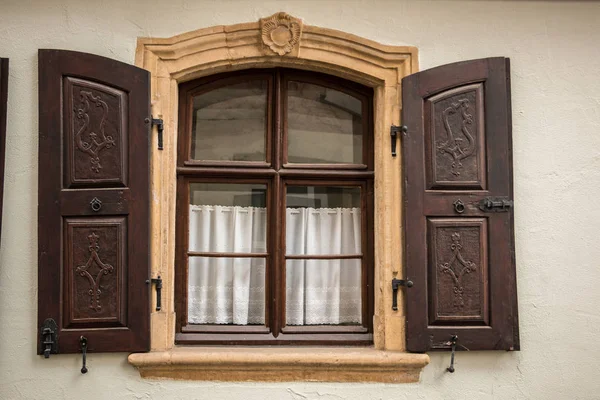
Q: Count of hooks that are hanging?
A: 2